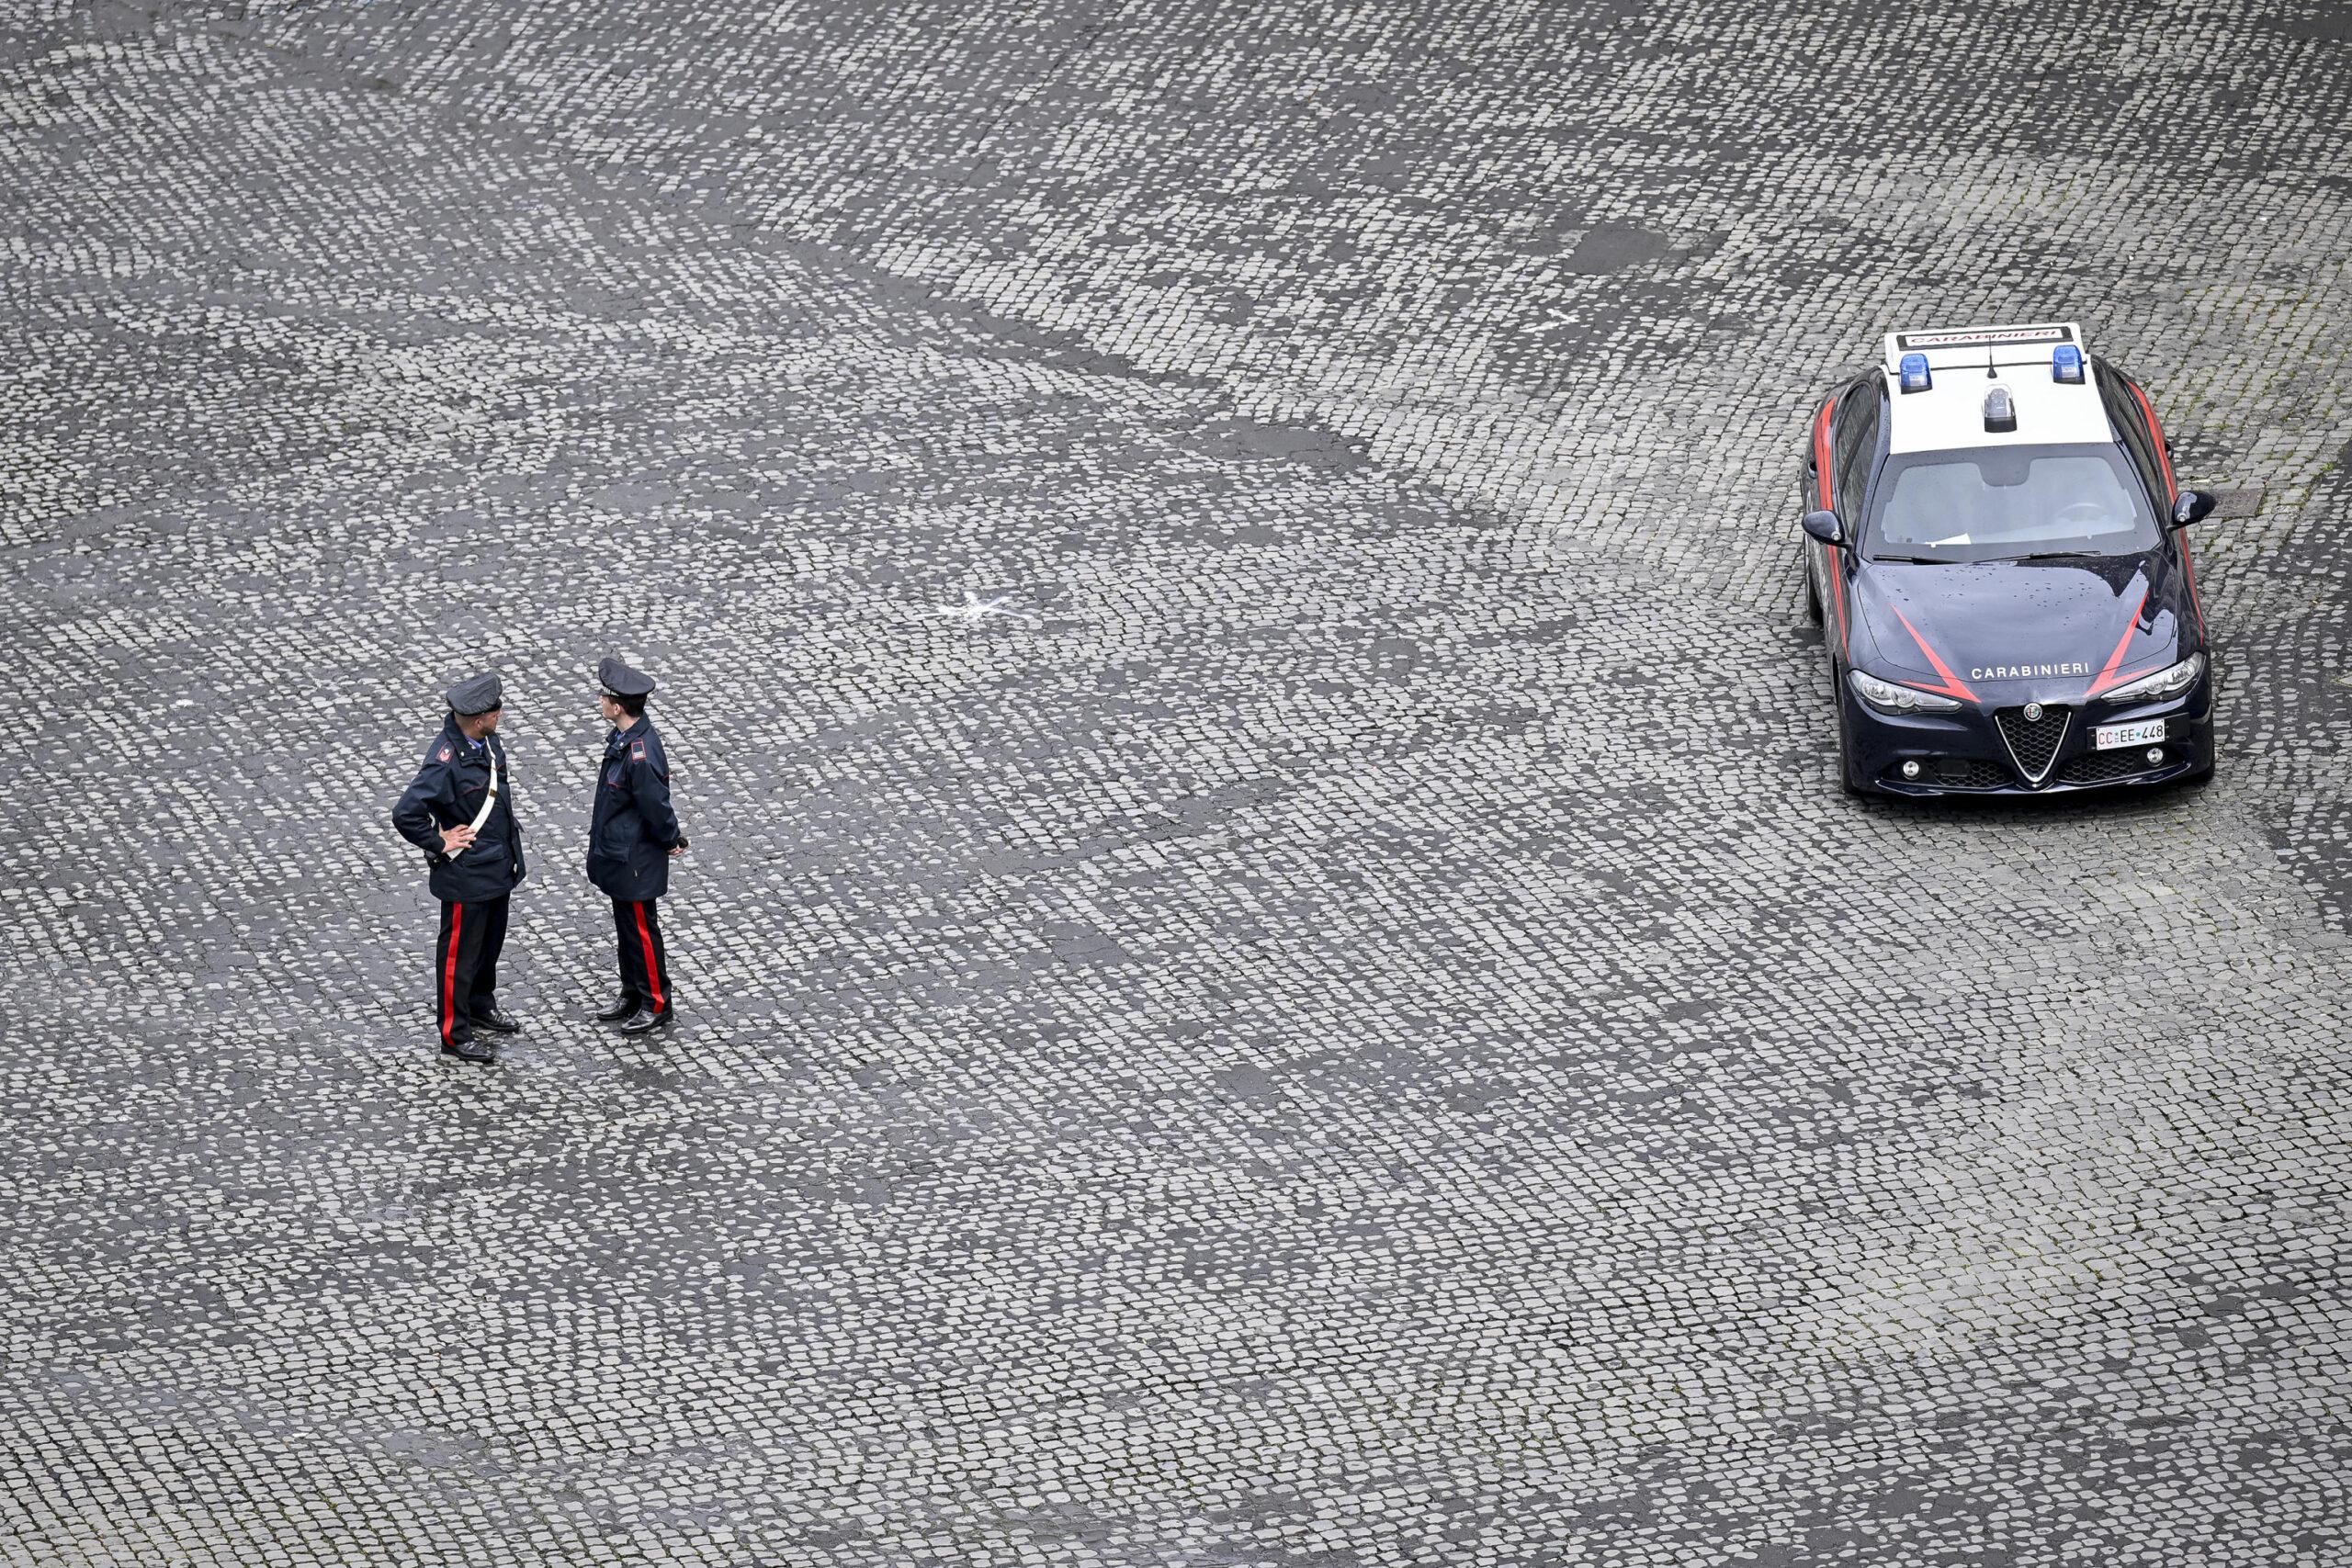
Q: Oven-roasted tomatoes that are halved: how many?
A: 0